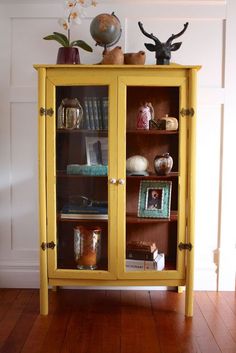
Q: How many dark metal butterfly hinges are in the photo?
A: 4